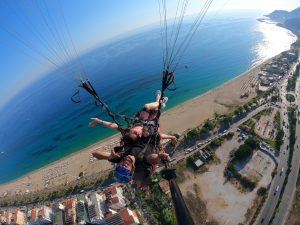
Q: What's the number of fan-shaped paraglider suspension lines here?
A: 2